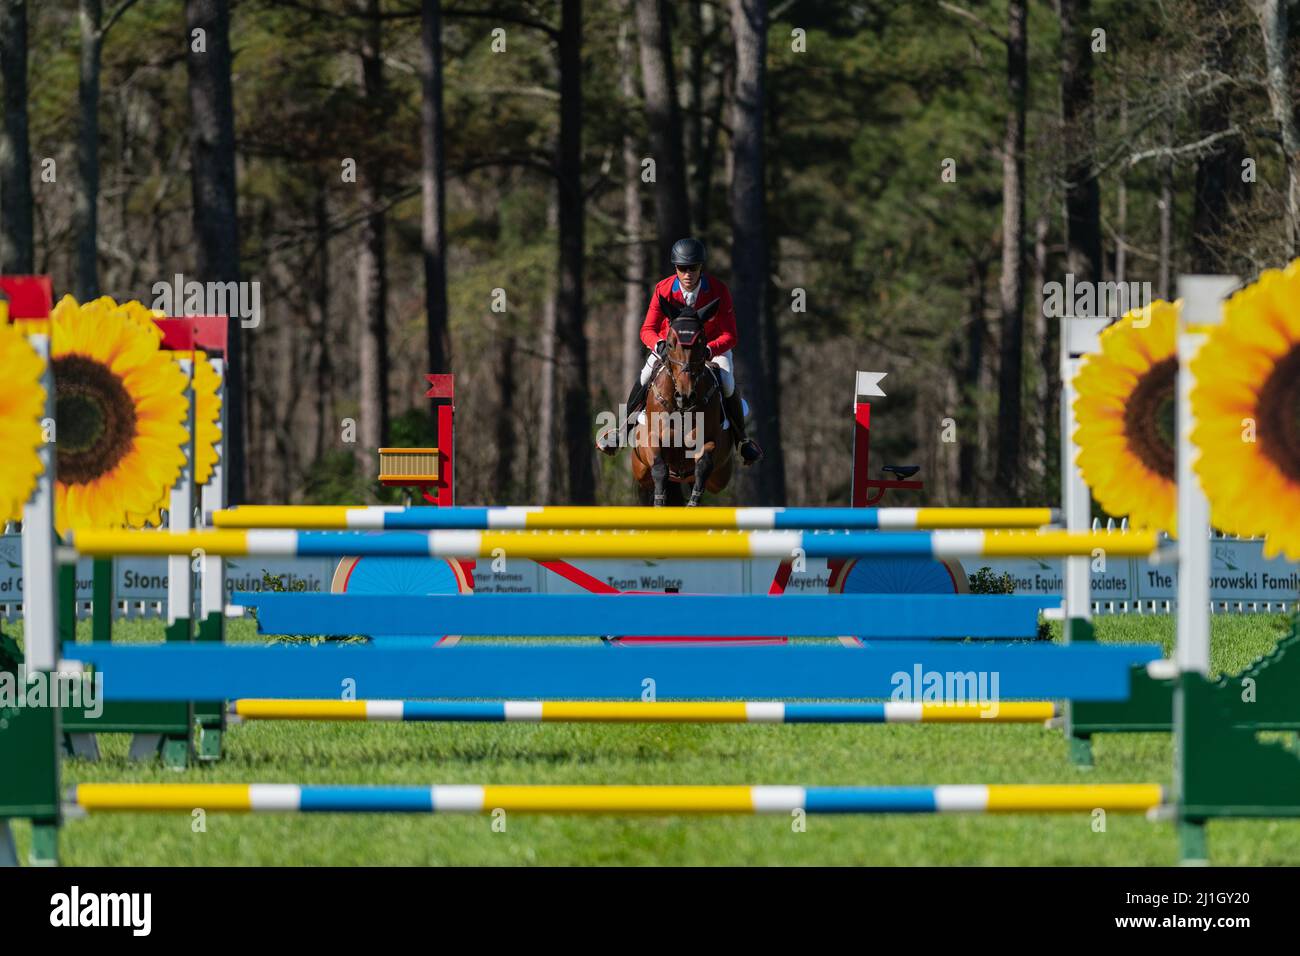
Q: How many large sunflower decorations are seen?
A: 5